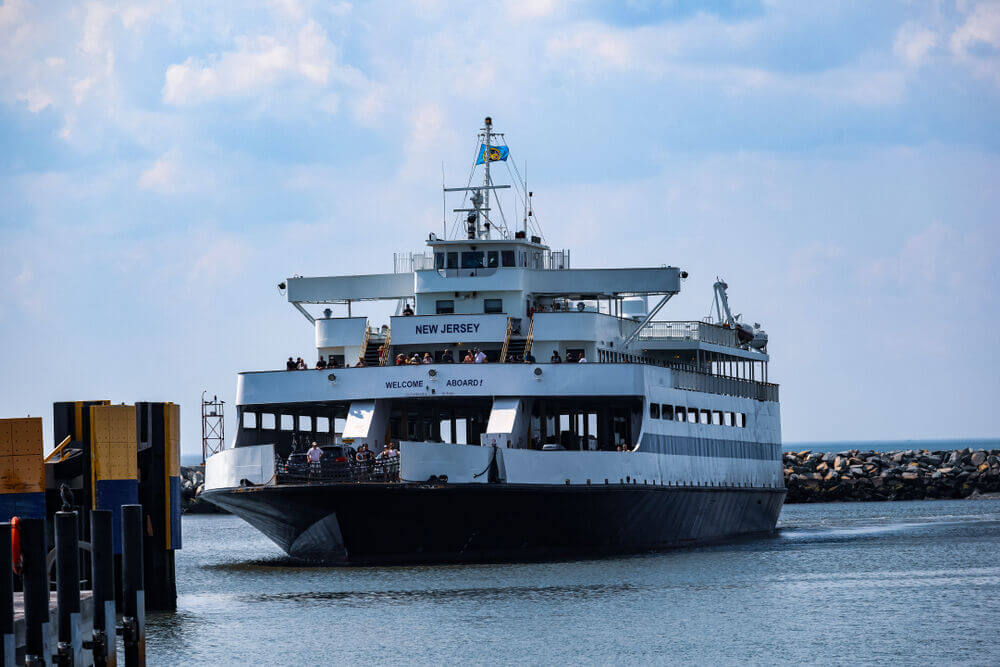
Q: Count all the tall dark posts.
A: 5